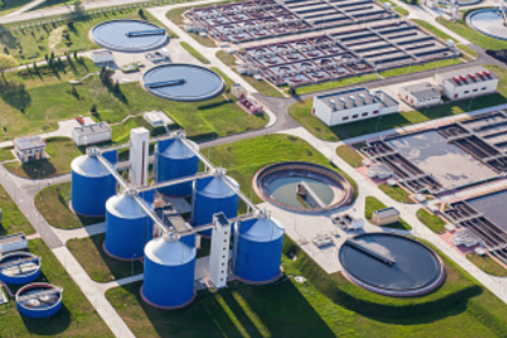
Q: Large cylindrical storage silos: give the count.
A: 6